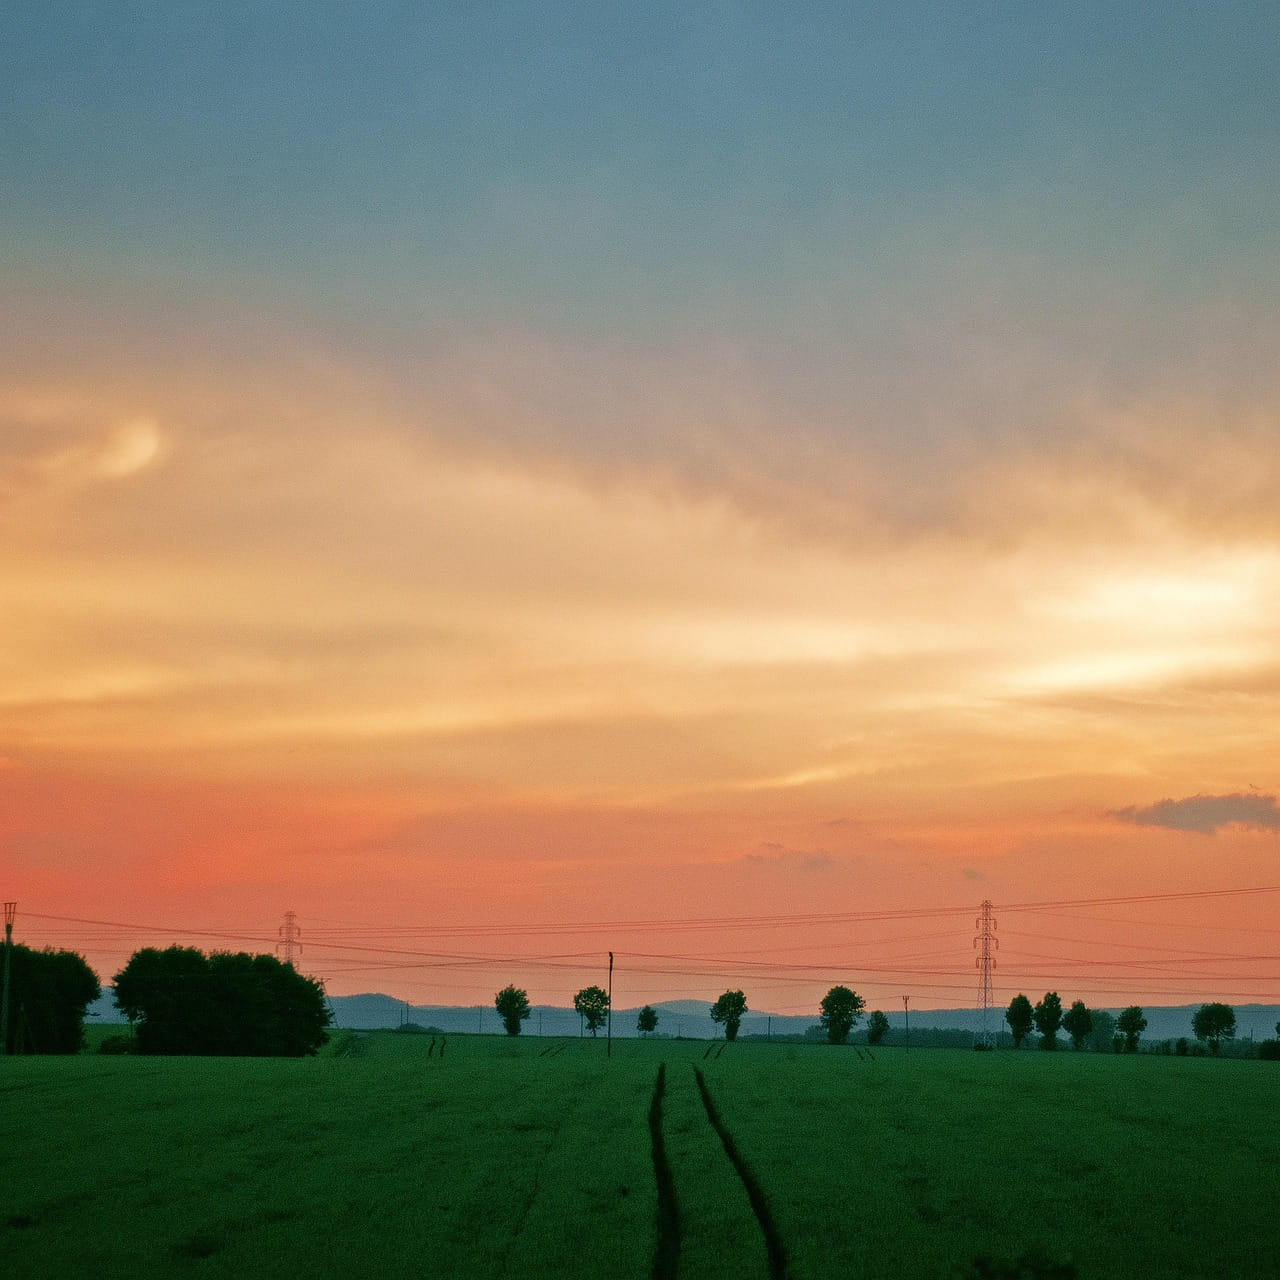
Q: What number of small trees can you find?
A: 11